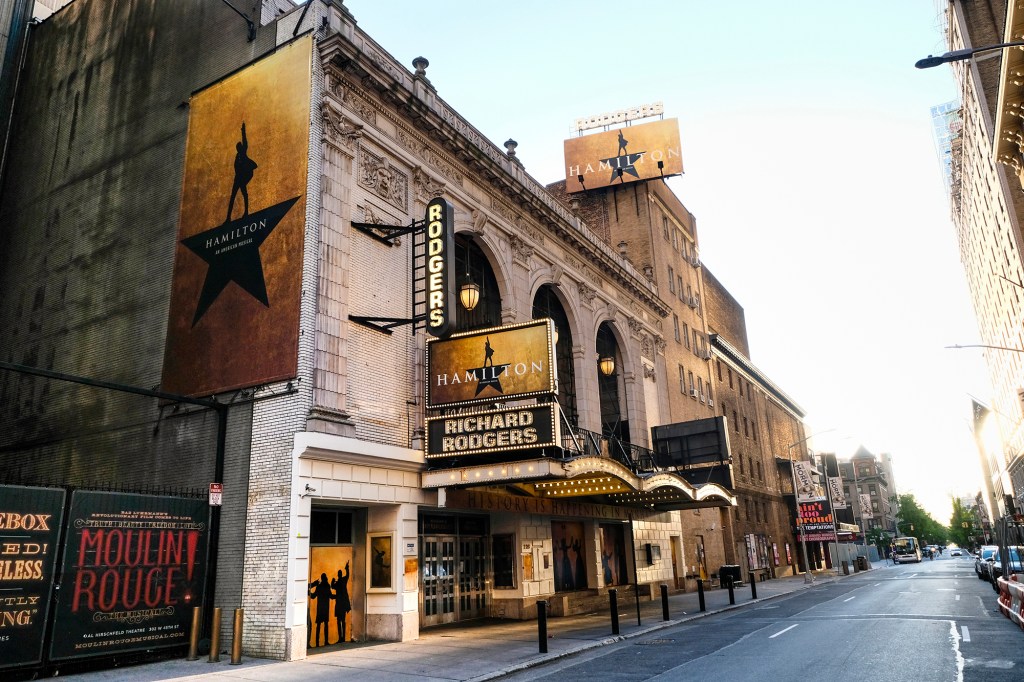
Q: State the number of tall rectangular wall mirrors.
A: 0